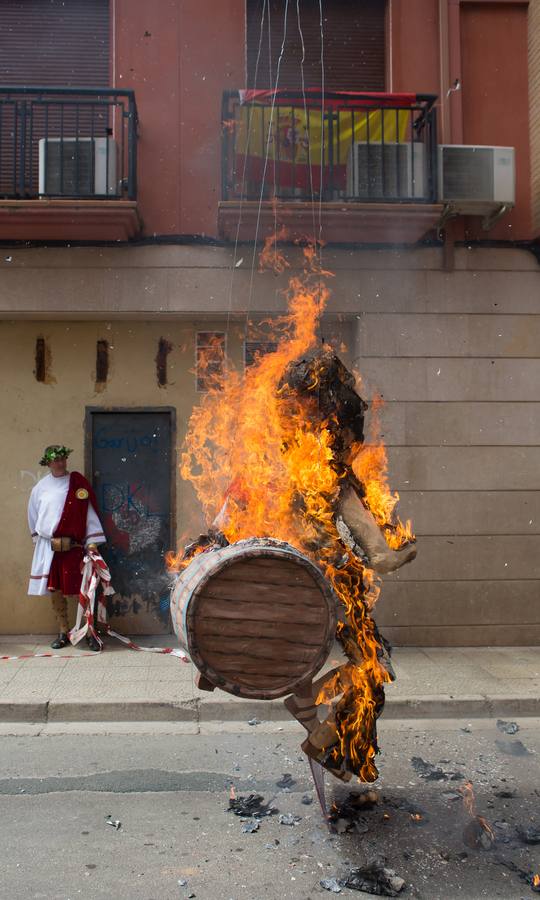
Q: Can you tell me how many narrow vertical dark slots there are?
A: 3